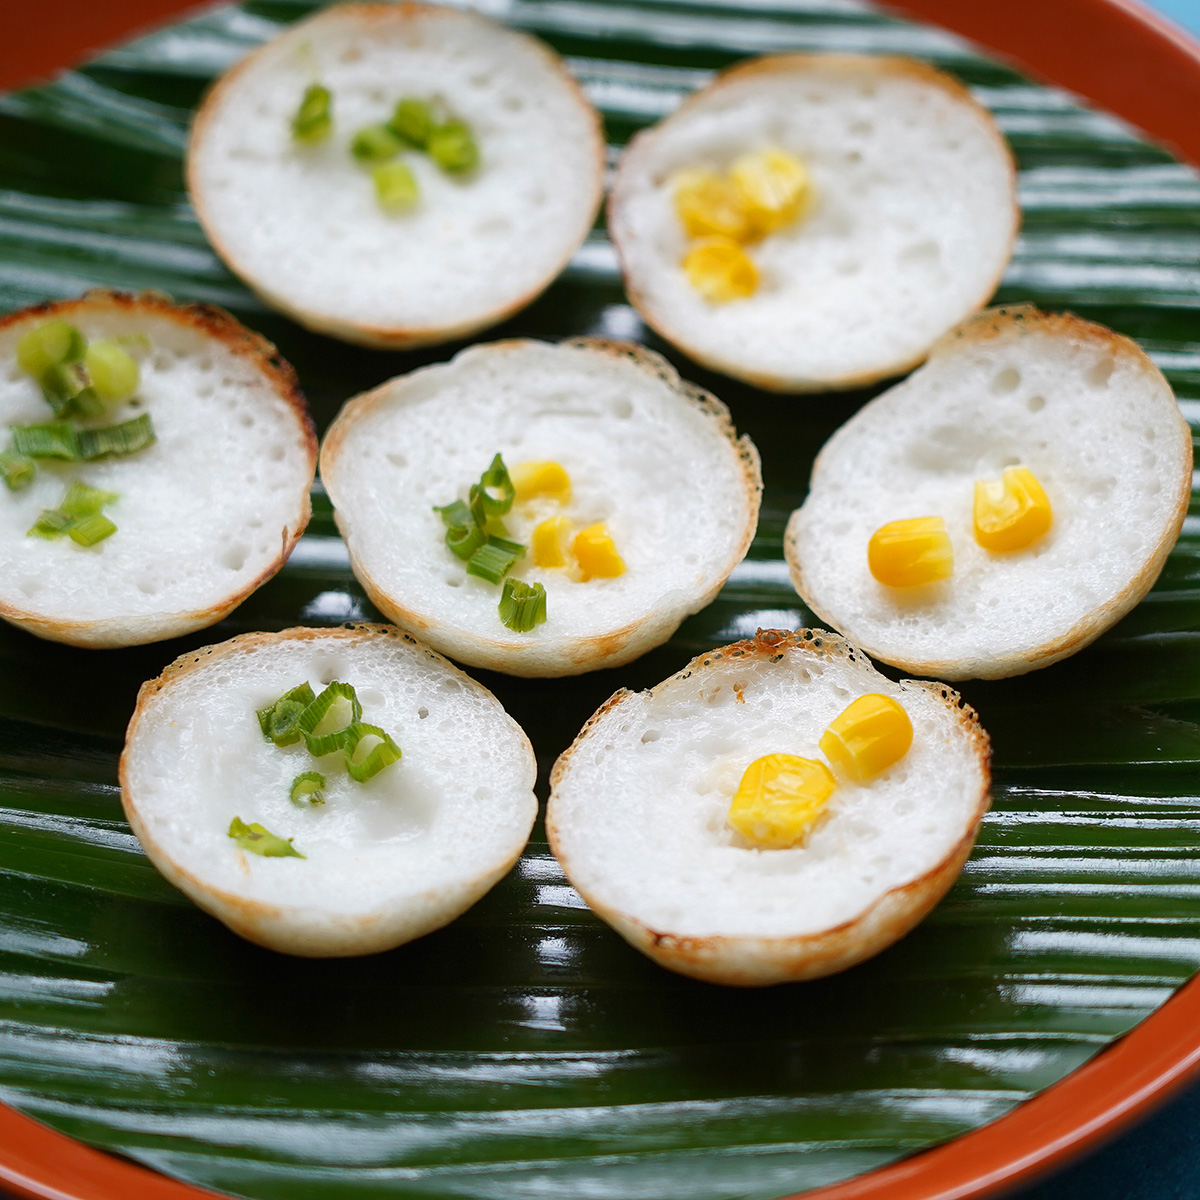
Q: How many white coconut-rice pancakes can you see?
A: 7